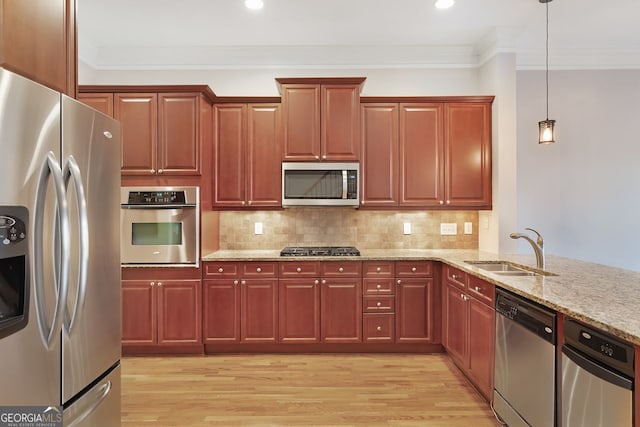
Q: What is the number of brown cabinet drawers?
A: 11